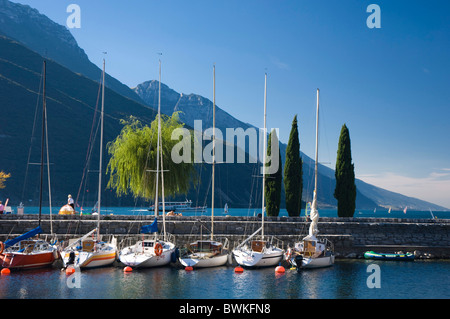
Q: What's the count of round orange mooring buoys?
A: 6